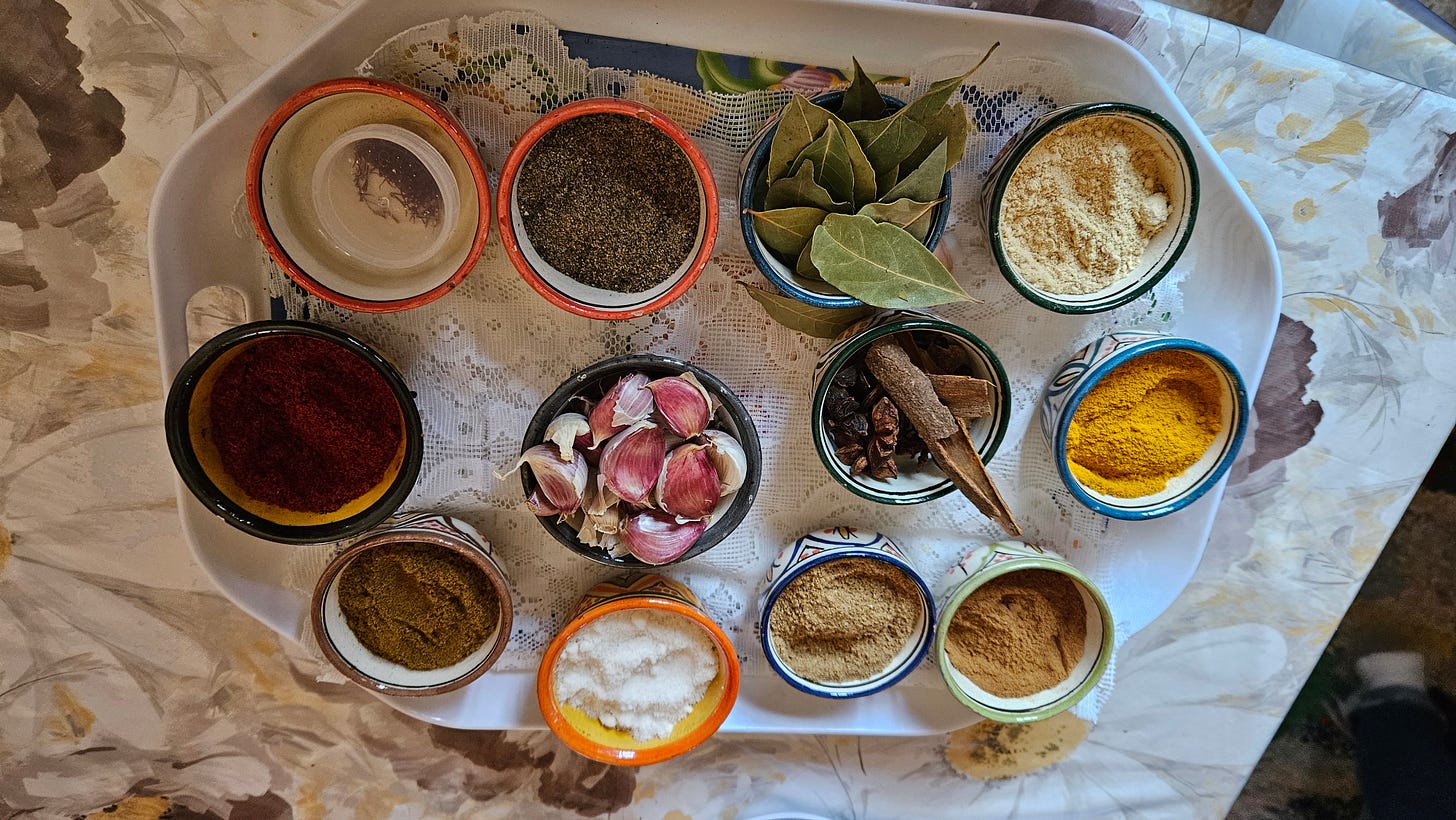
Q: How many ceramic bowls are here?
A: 12